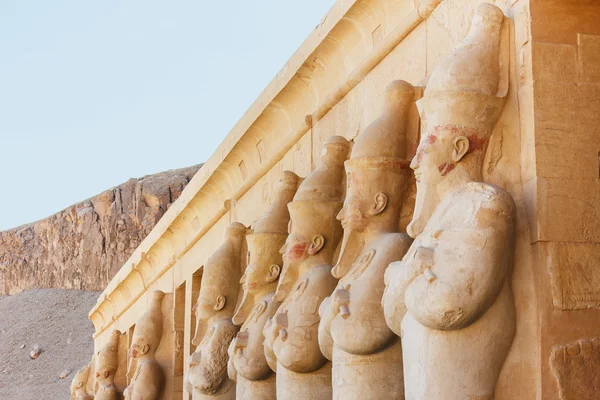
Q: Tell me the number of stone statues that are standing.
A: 8